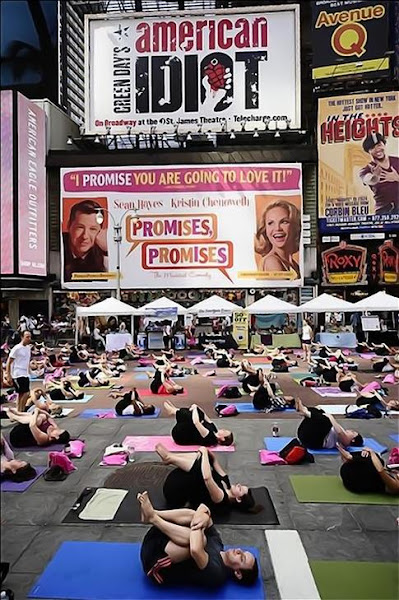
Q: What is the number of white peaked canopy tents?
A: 6